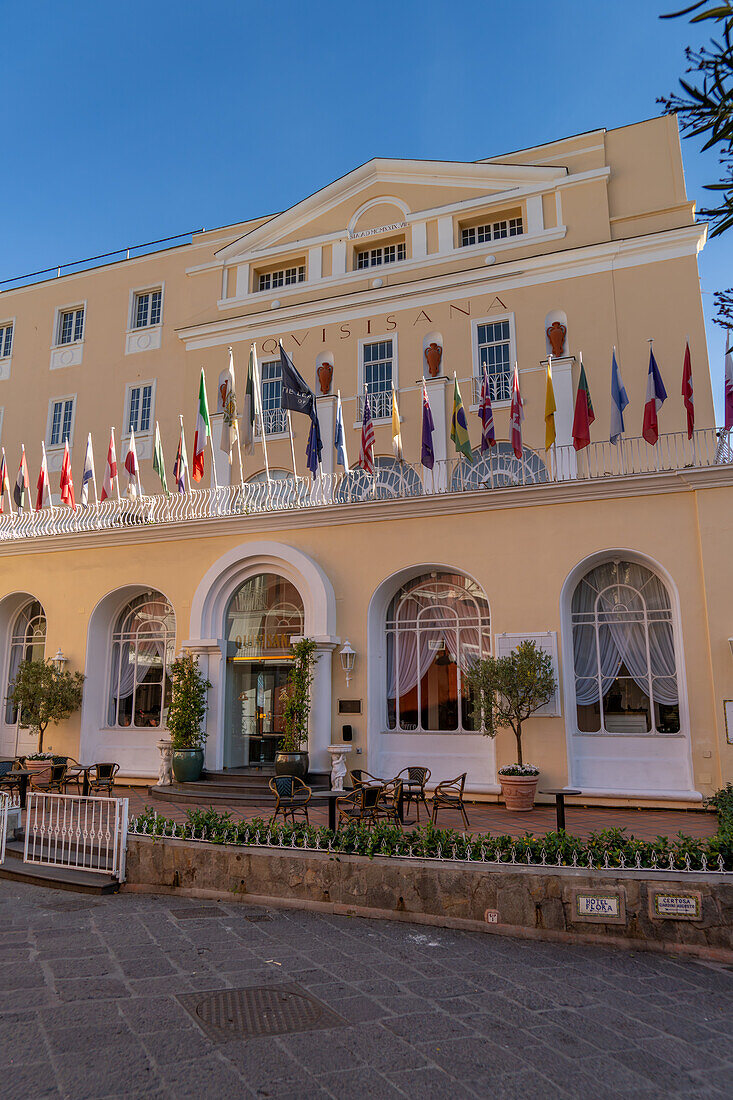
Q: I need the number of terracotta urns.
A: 4